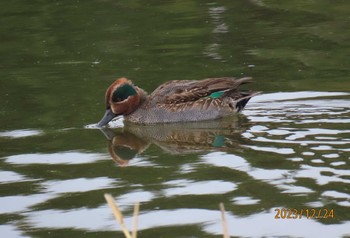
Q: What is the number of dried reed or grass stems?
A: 3